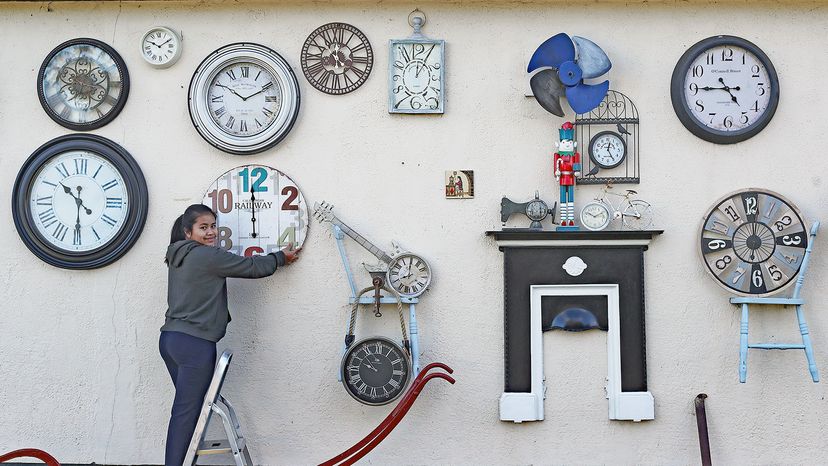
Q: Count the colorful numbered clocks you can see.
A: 1